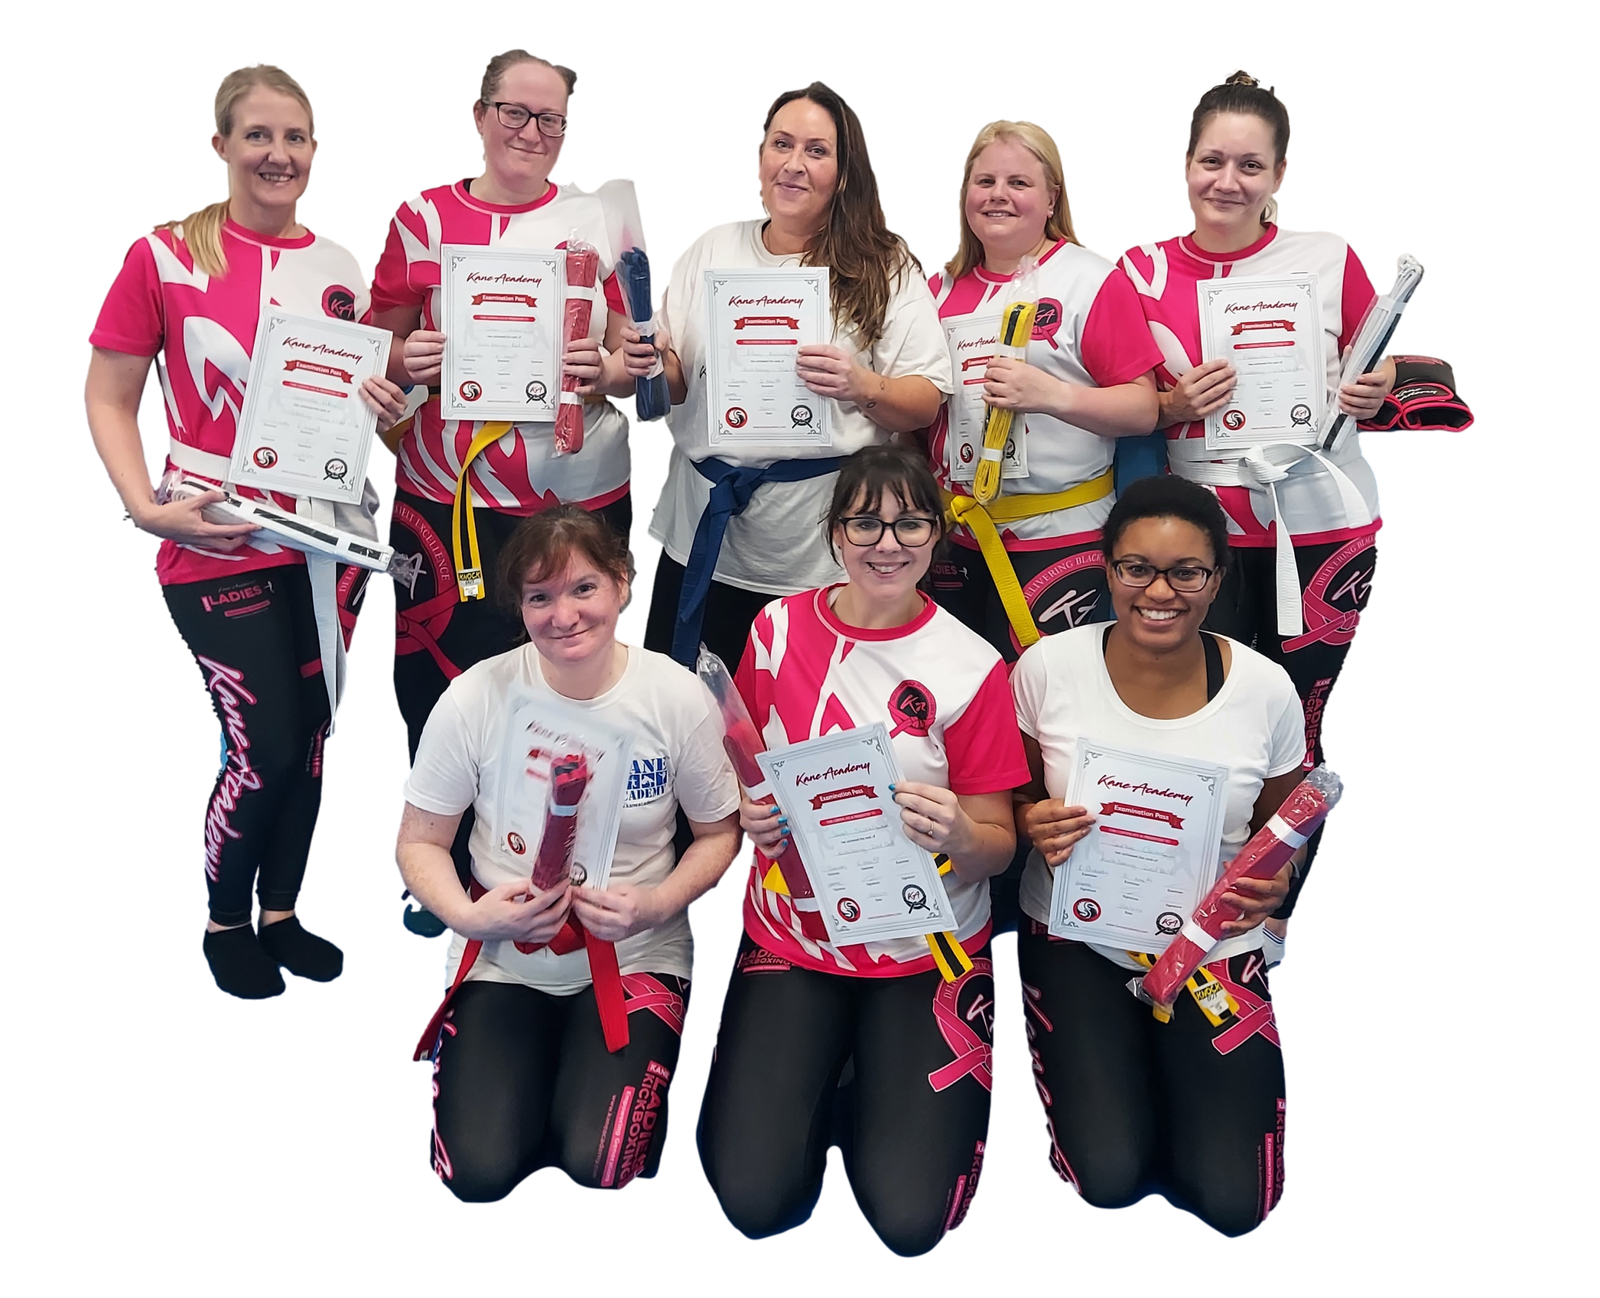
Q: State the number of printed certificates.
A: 8